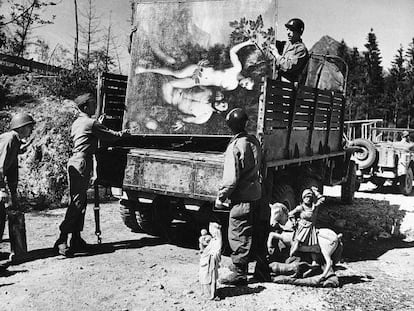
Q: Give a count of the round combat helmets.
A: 3